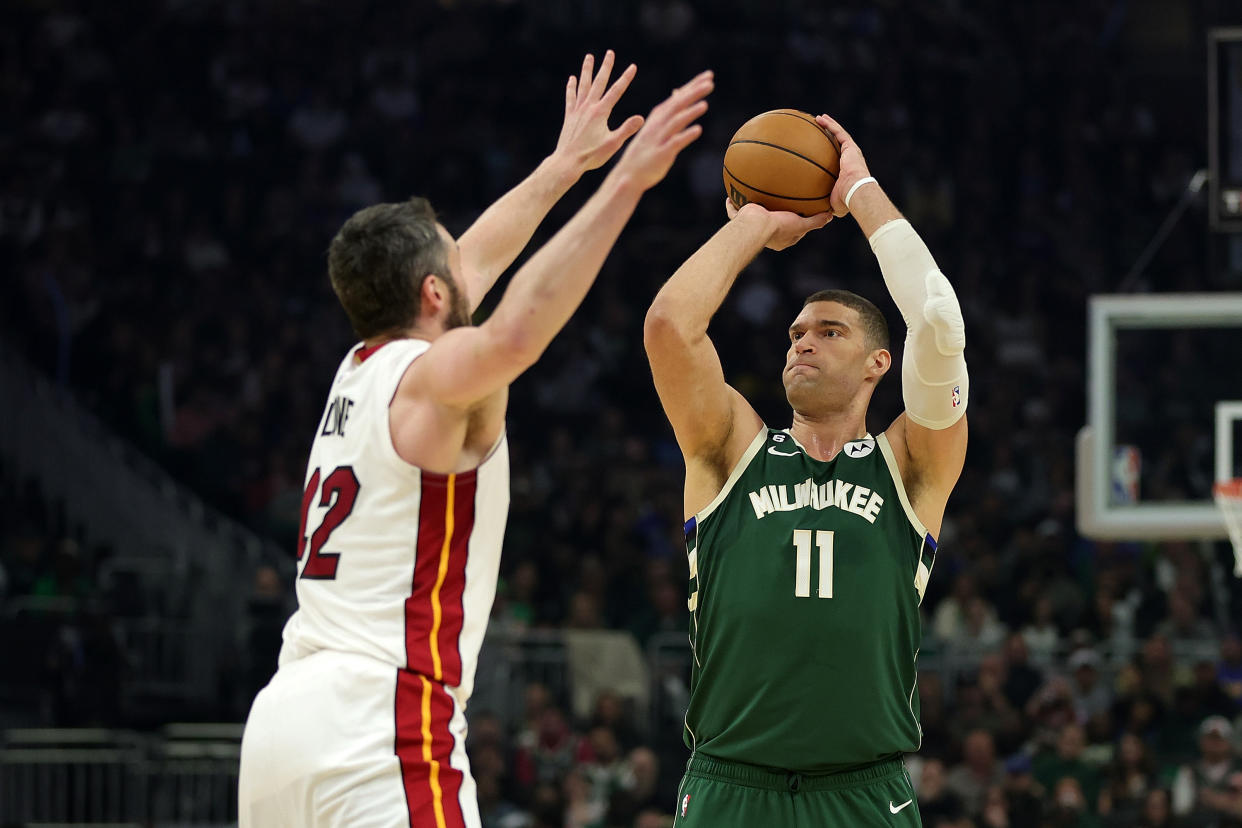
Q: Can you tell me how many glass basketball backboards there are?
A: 1